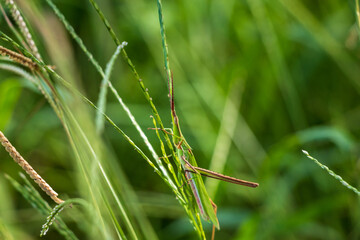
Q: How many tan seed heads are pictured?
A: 3